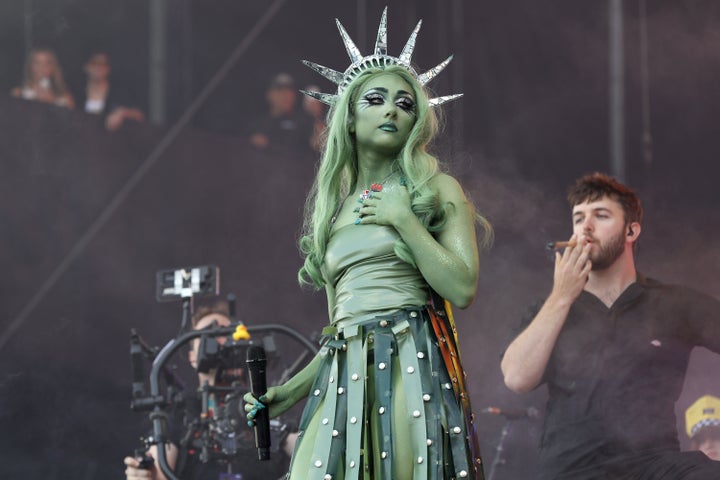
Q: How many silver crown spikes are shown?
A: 7